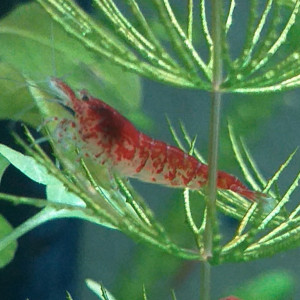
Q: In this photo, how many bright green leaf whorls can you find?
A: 2